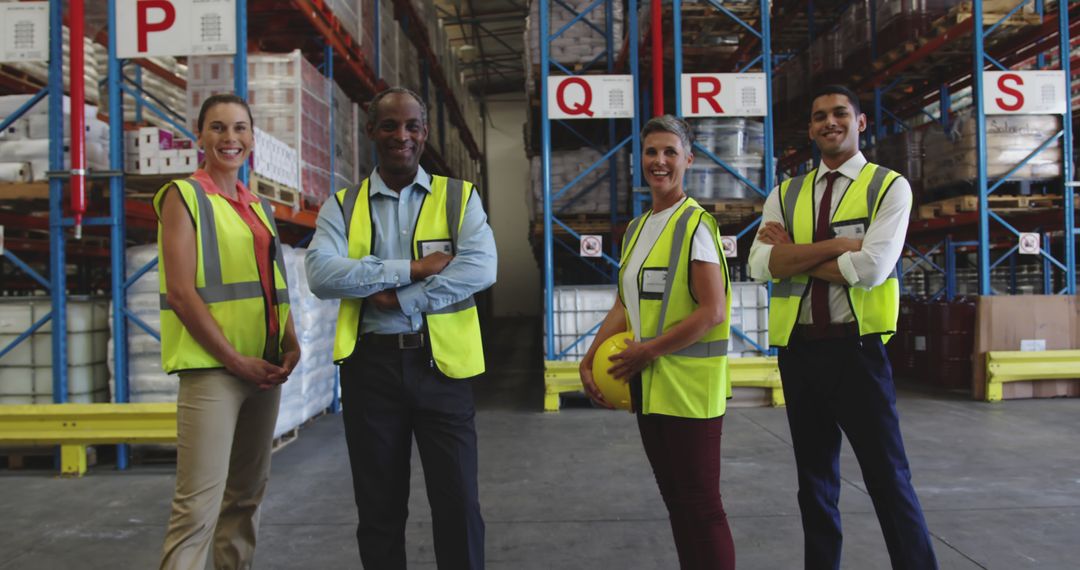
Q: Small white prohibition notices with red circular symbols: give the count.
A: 3